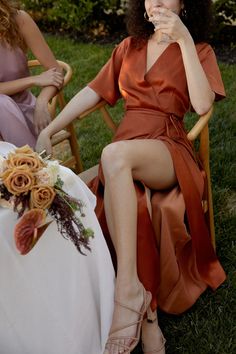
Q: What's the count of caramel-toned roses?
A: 3